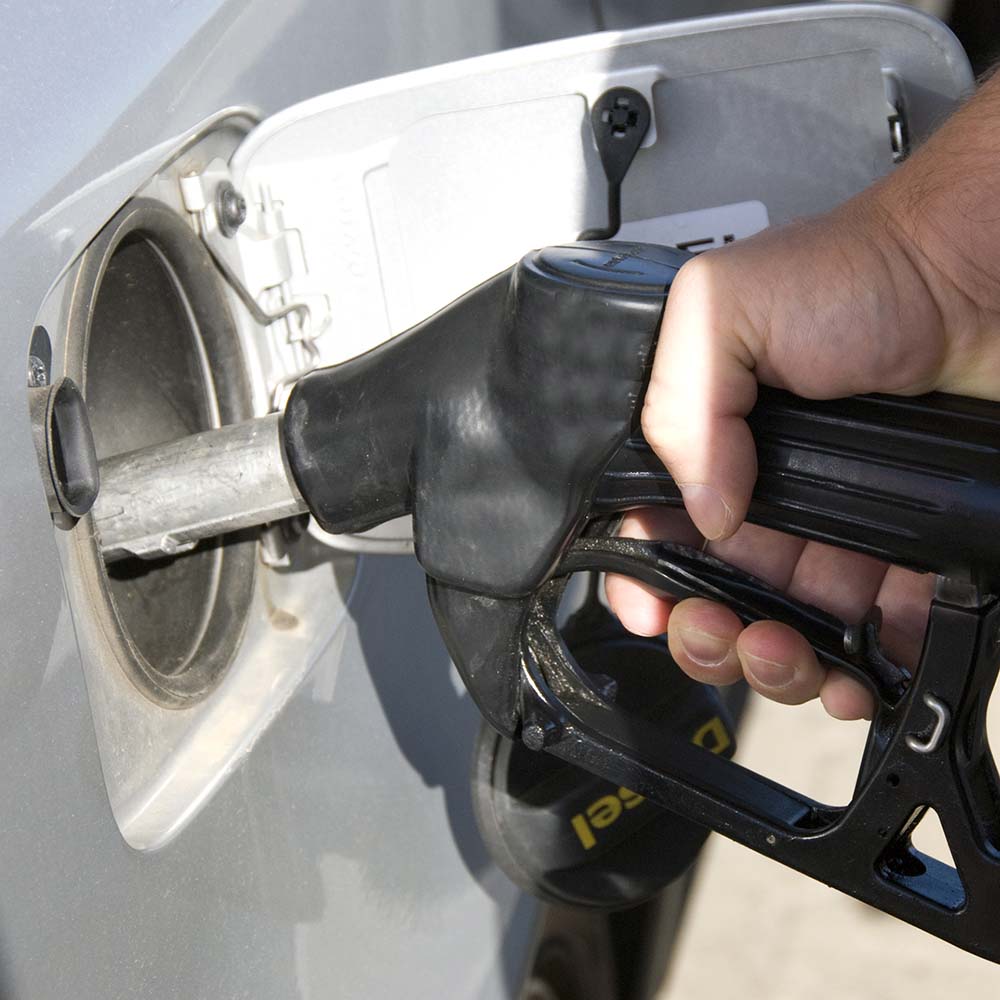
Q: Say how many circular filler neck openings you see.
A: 1